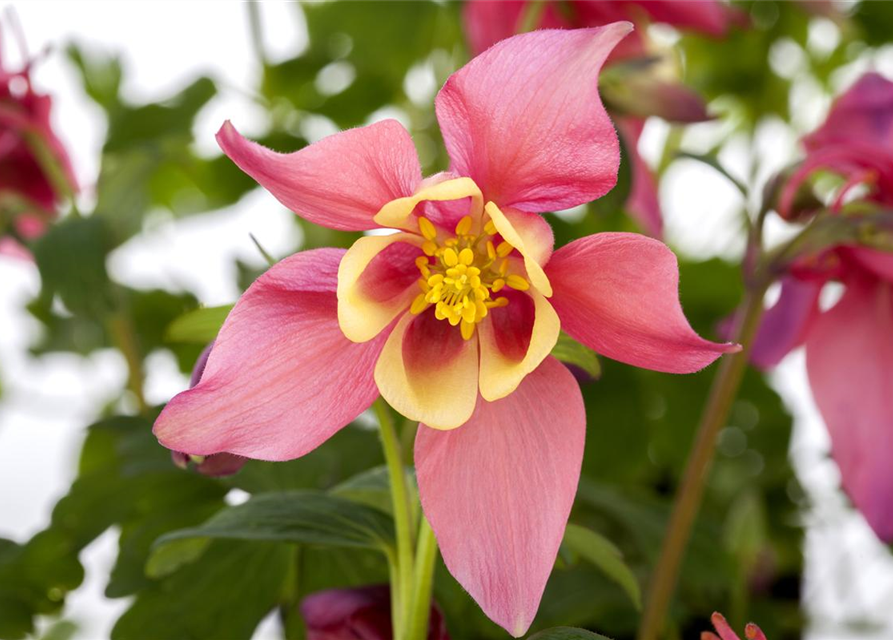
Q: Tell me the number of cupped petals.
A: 5